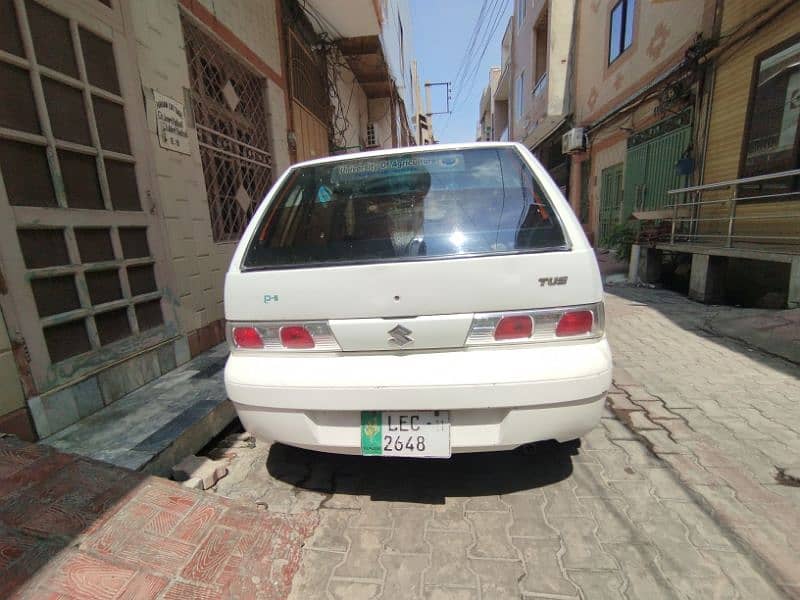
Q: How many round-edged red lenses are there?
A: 4